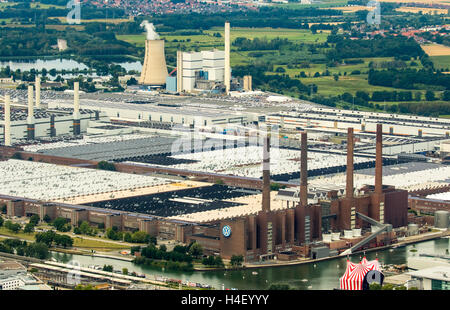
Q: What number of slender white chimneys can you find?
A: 5